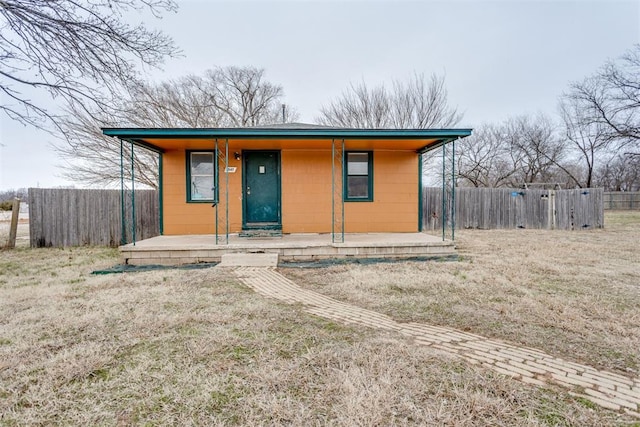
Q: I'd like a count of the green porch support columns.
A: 4